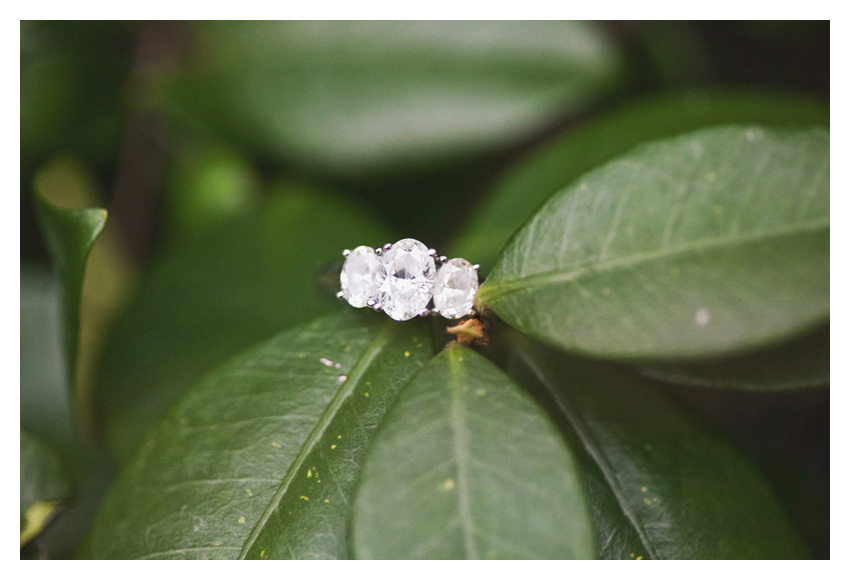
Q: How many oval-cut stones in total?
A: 3